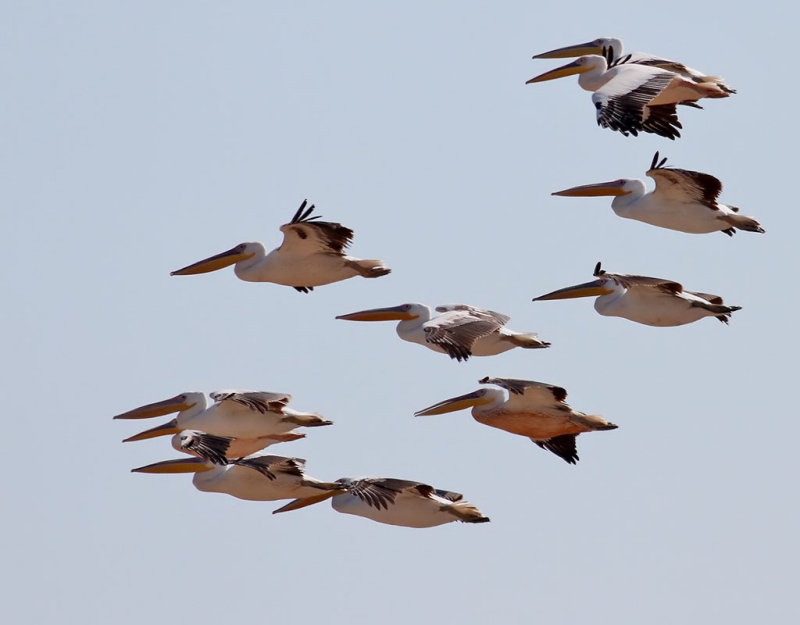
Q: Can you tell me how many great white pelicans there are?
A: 11